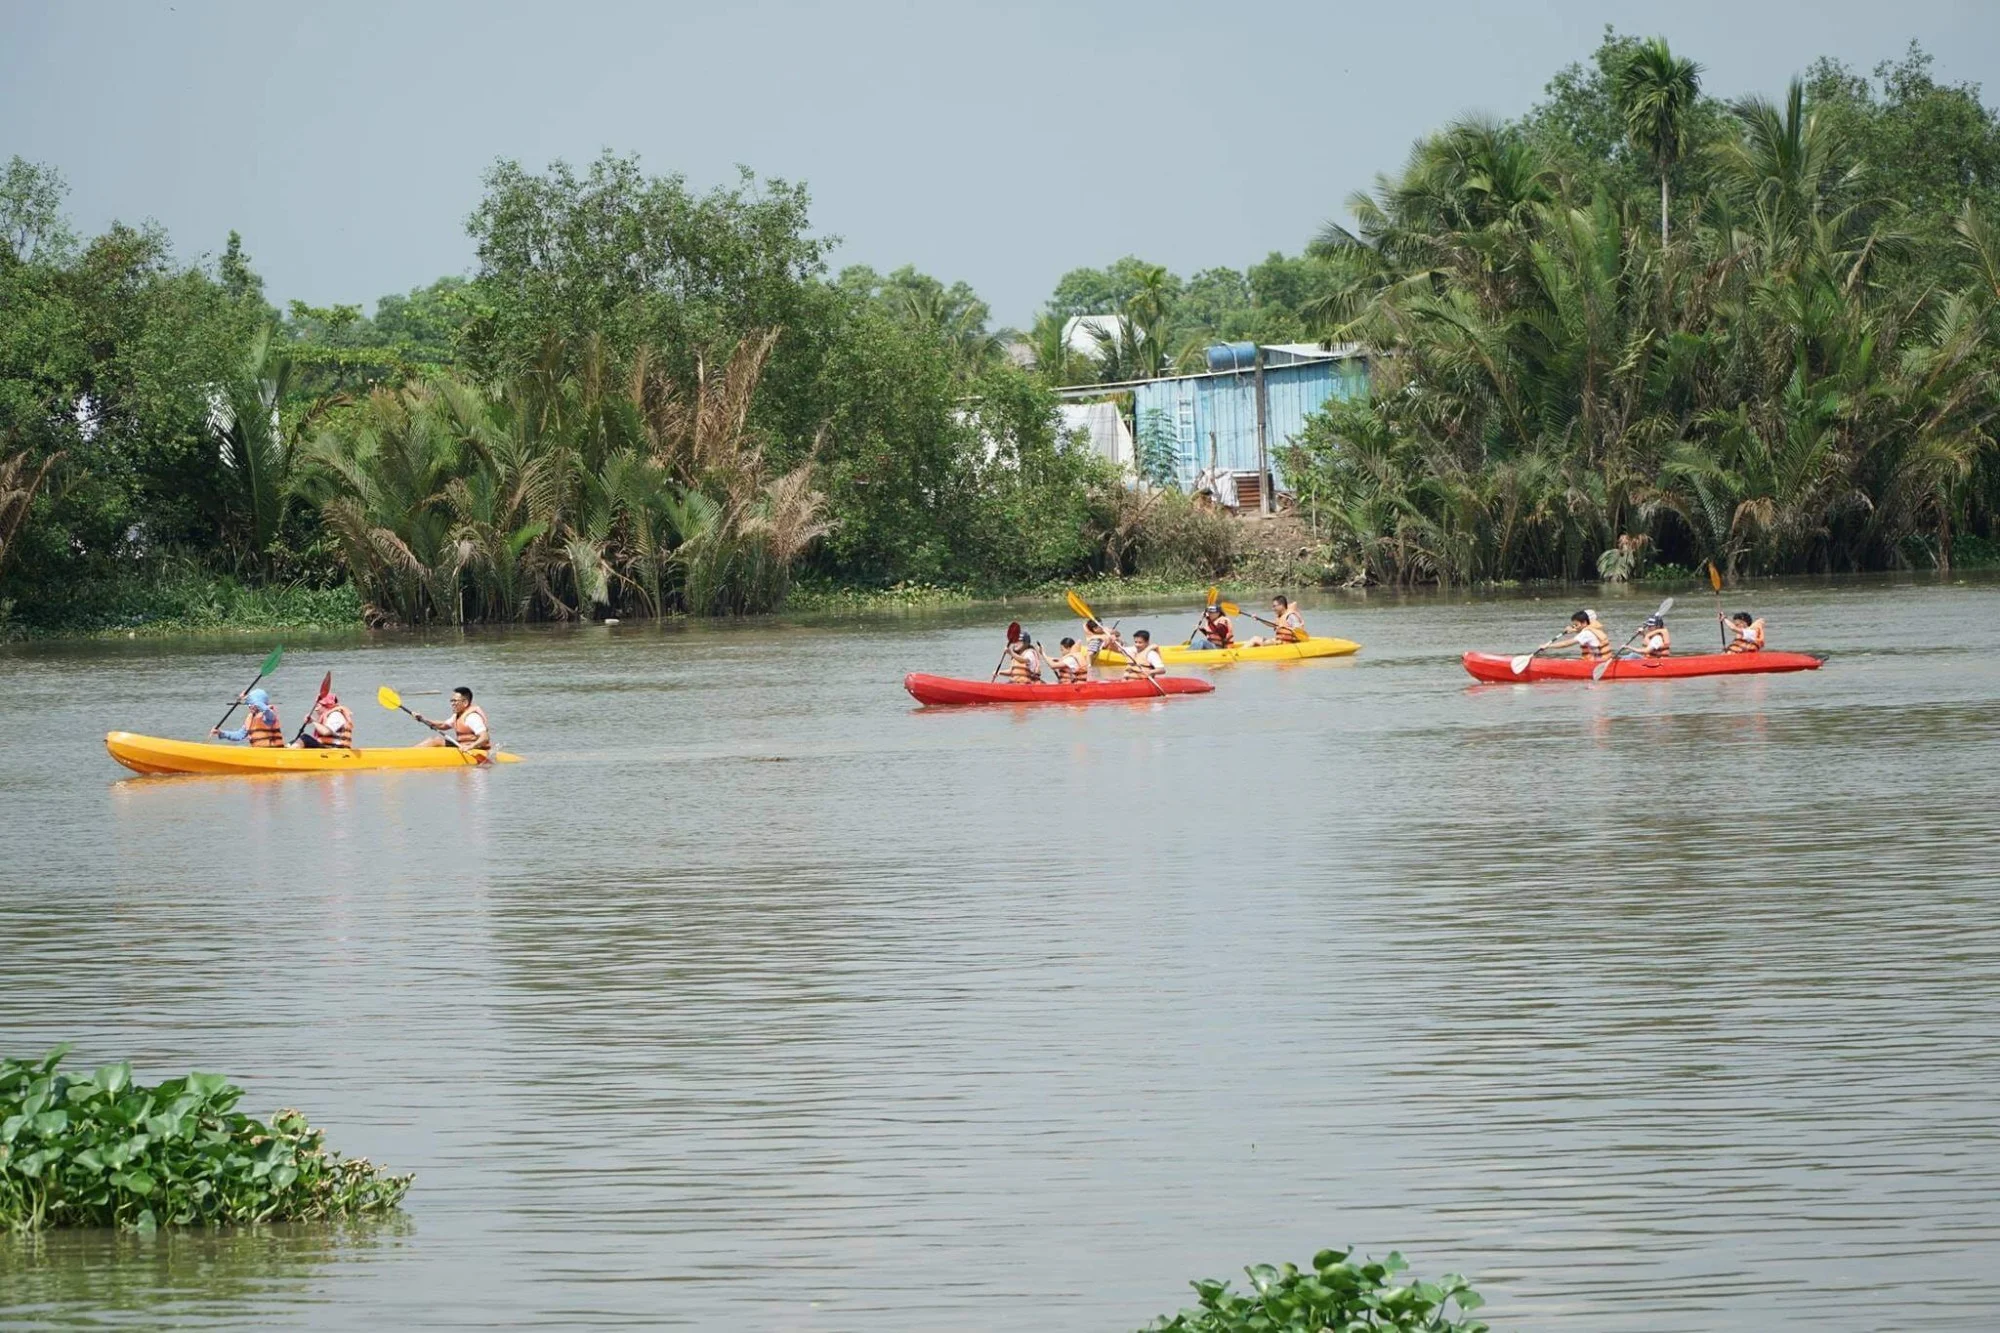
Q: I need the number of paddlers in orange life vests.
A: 12